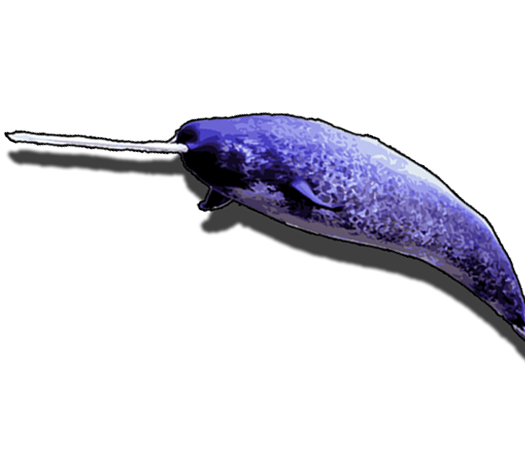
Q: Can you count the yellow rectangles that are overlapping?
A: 0